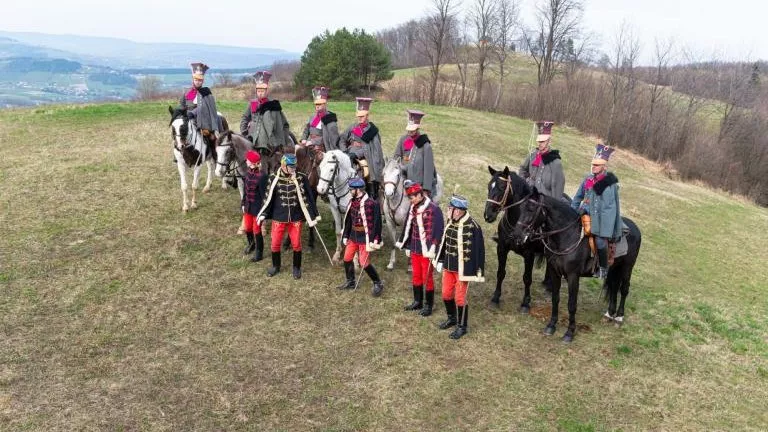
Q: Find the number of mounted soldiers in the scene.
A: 7